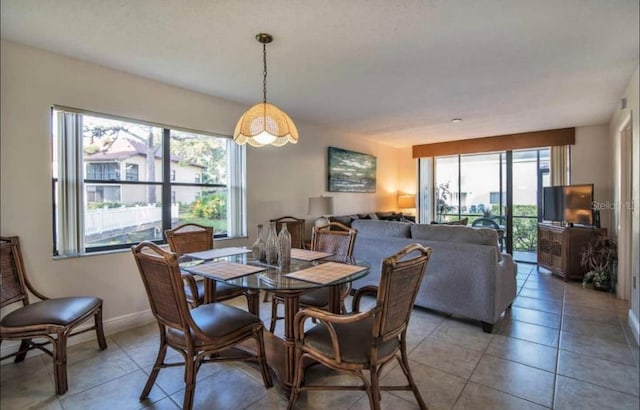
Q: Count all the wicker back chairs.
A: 6